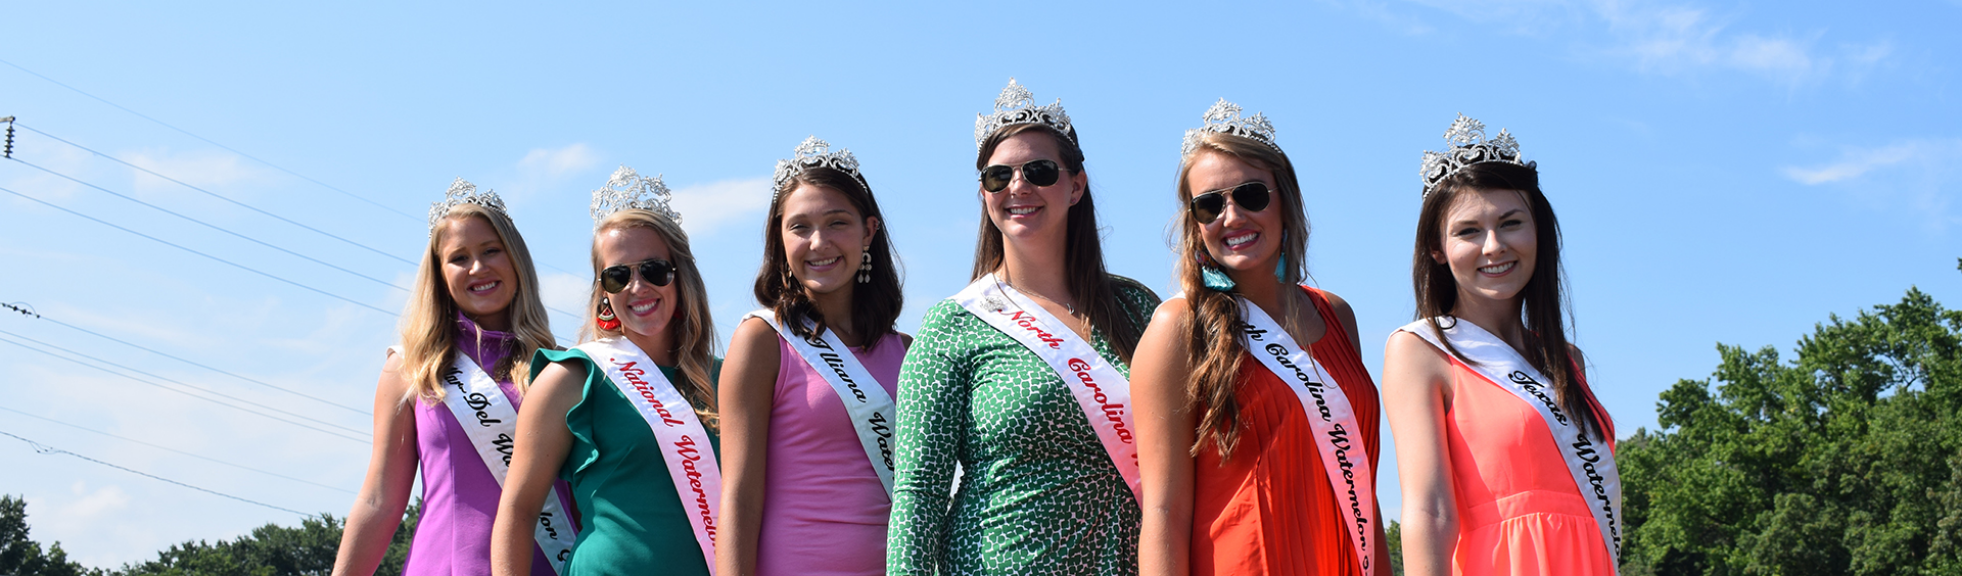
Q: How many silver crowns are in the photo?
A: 6